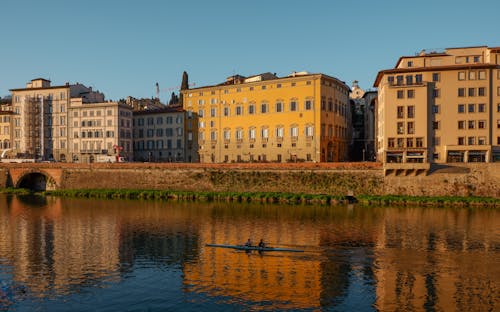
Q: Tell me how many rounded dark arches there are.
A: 1